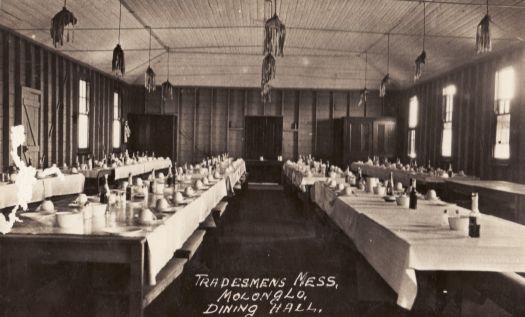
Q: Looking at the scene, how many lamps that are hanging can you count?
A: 11